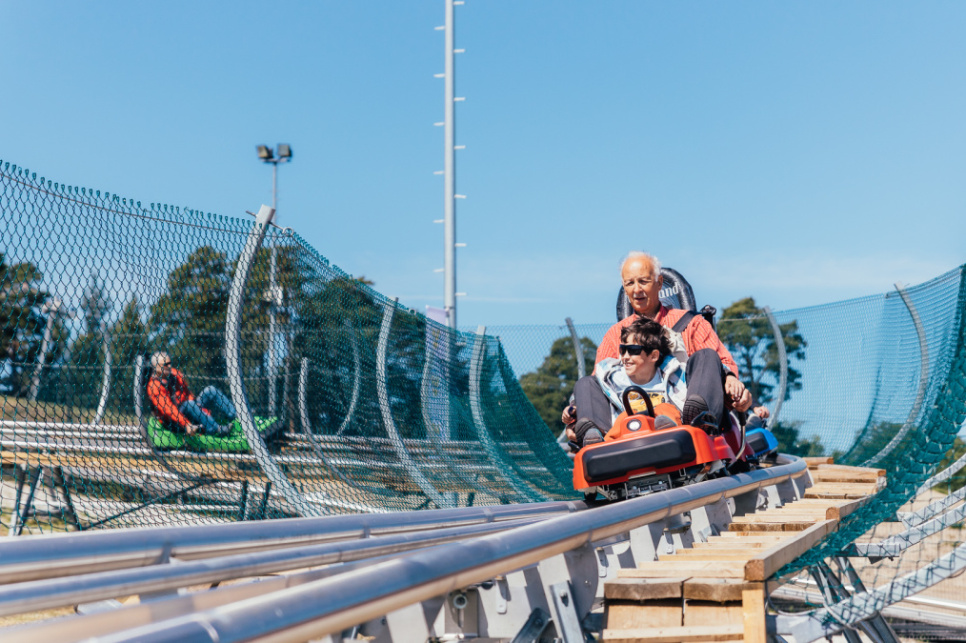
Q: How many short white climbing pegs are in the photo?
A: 13